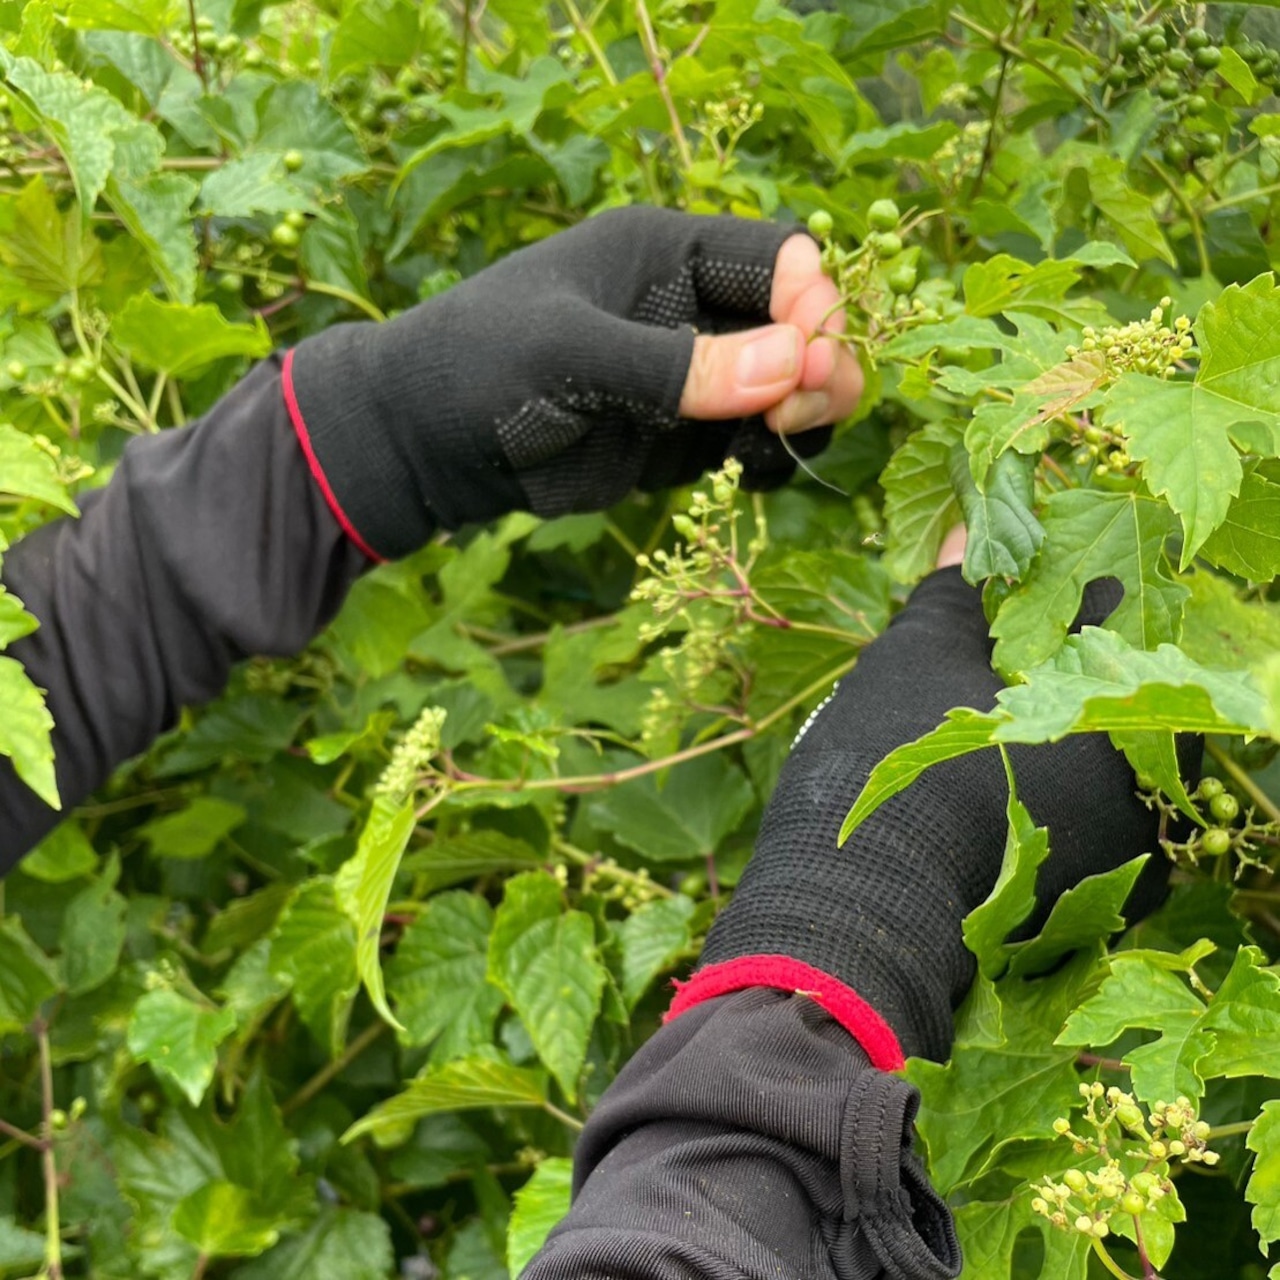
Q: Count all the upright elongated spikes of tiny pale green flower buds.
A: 1